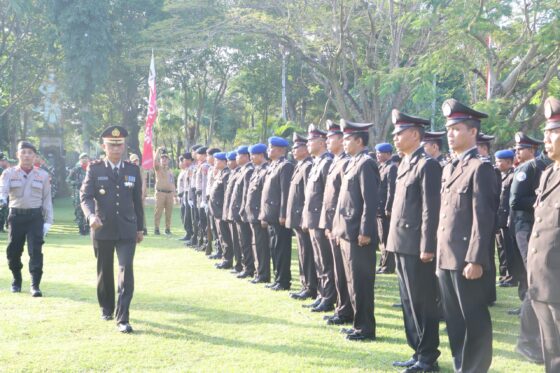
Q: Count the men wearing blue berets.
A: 7